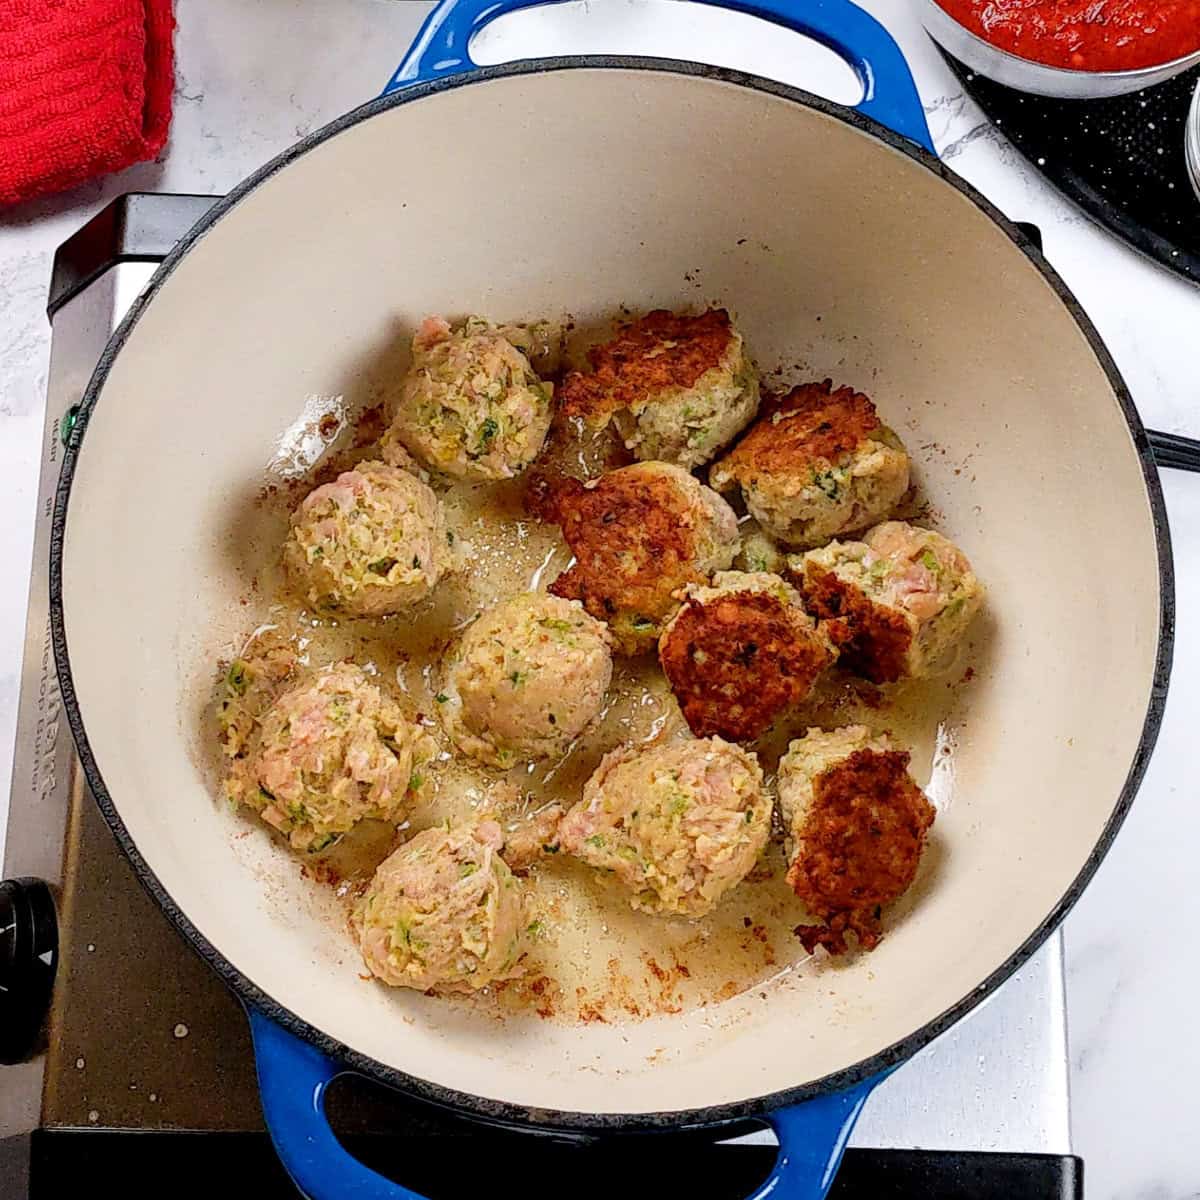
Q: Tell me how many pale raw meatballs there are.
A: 6